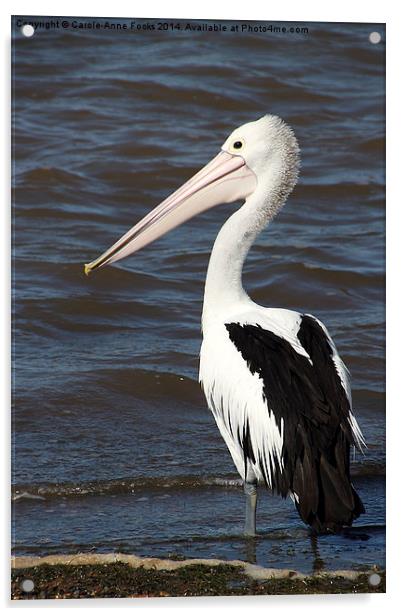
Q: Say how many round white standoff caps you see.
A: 4